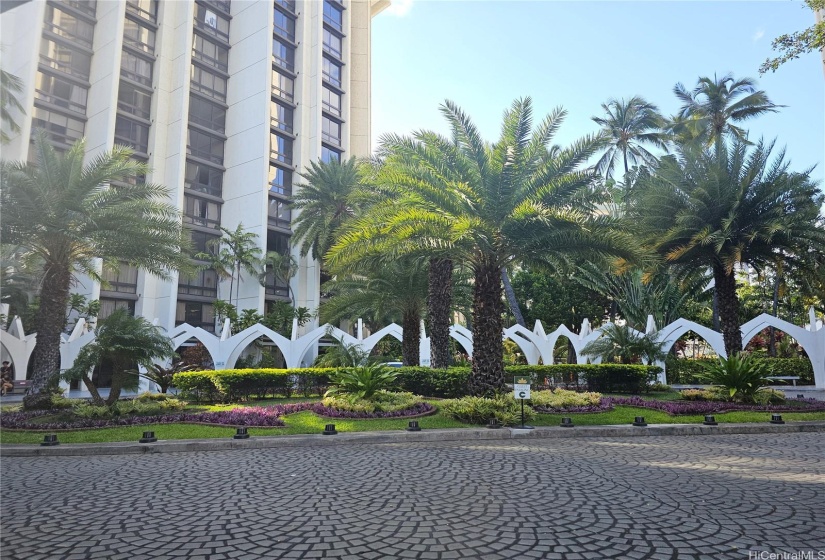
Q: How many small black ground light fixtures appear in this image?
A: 10